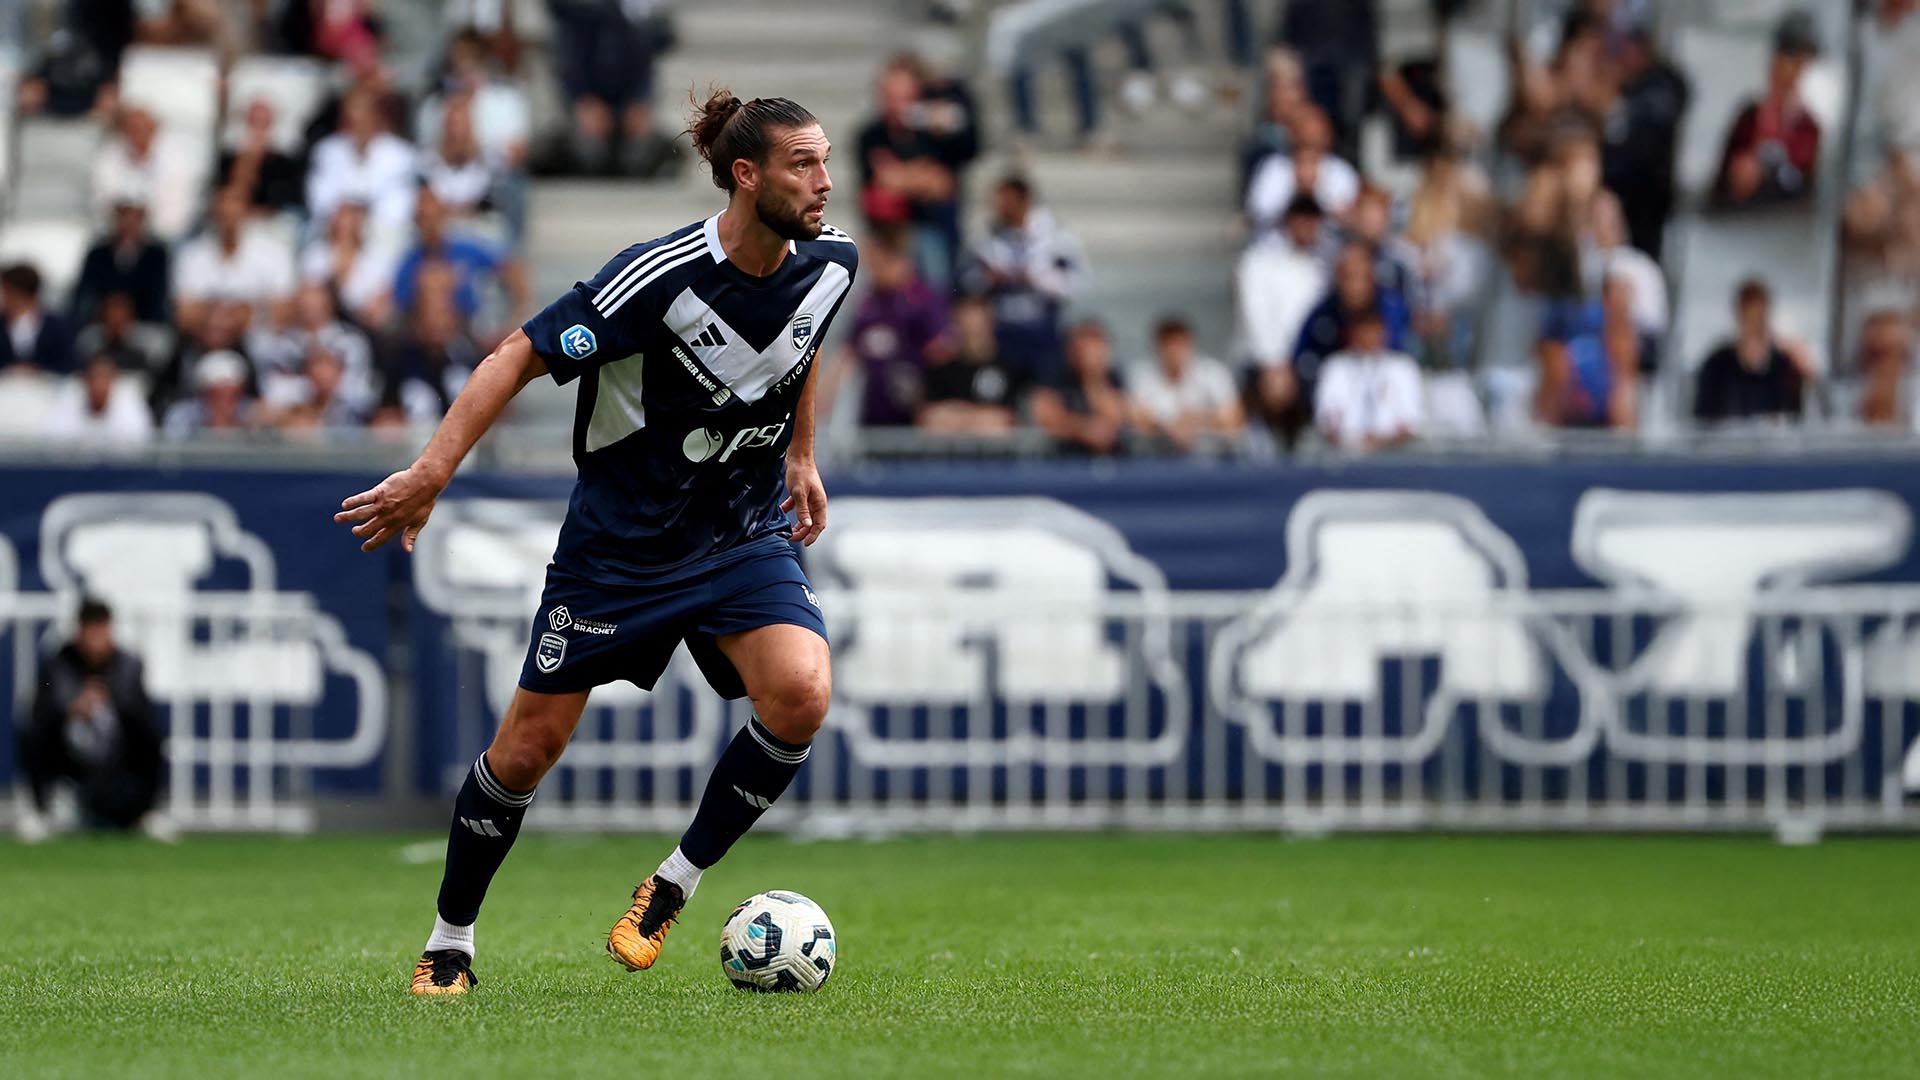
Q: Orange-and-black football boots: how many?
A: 2